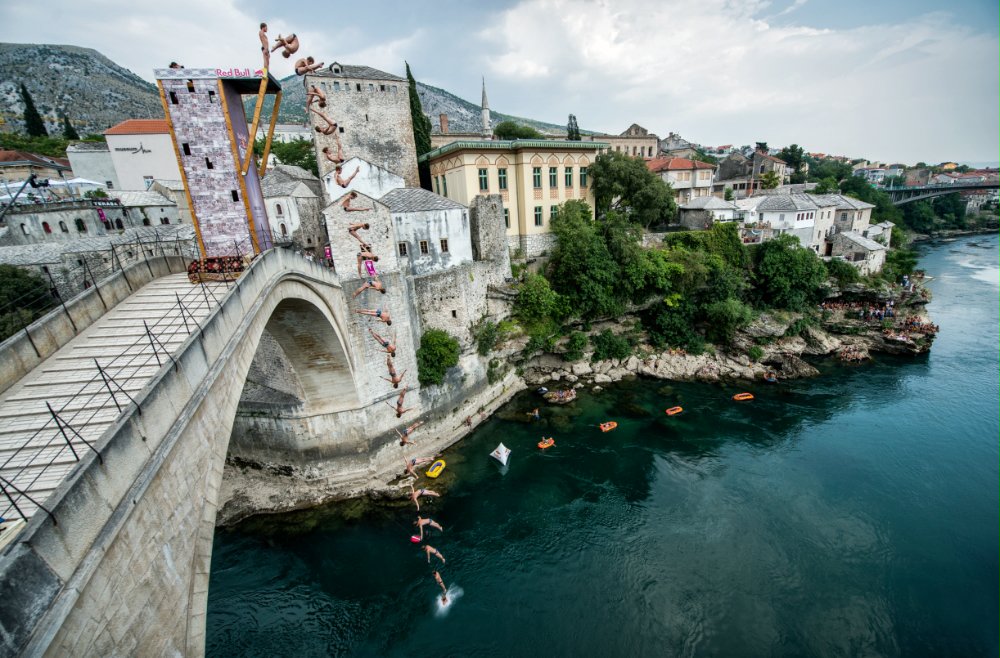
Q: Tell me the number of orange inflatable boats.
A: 4